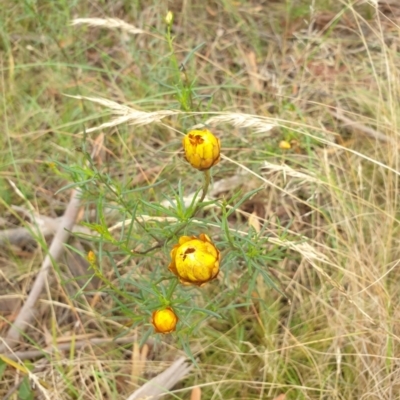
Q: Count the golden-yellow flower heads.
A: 3